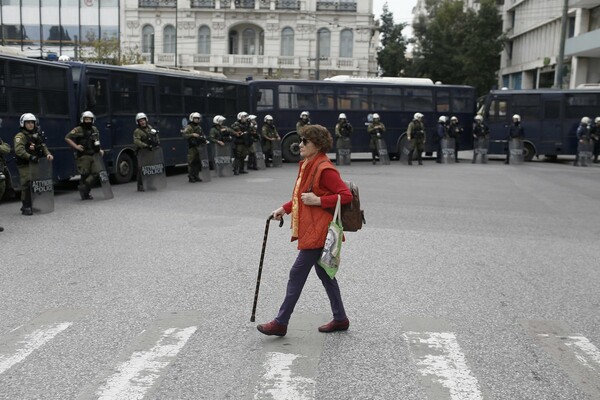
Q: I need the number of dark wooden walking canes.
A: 1